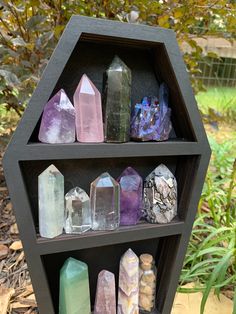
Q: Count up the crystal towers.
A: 11